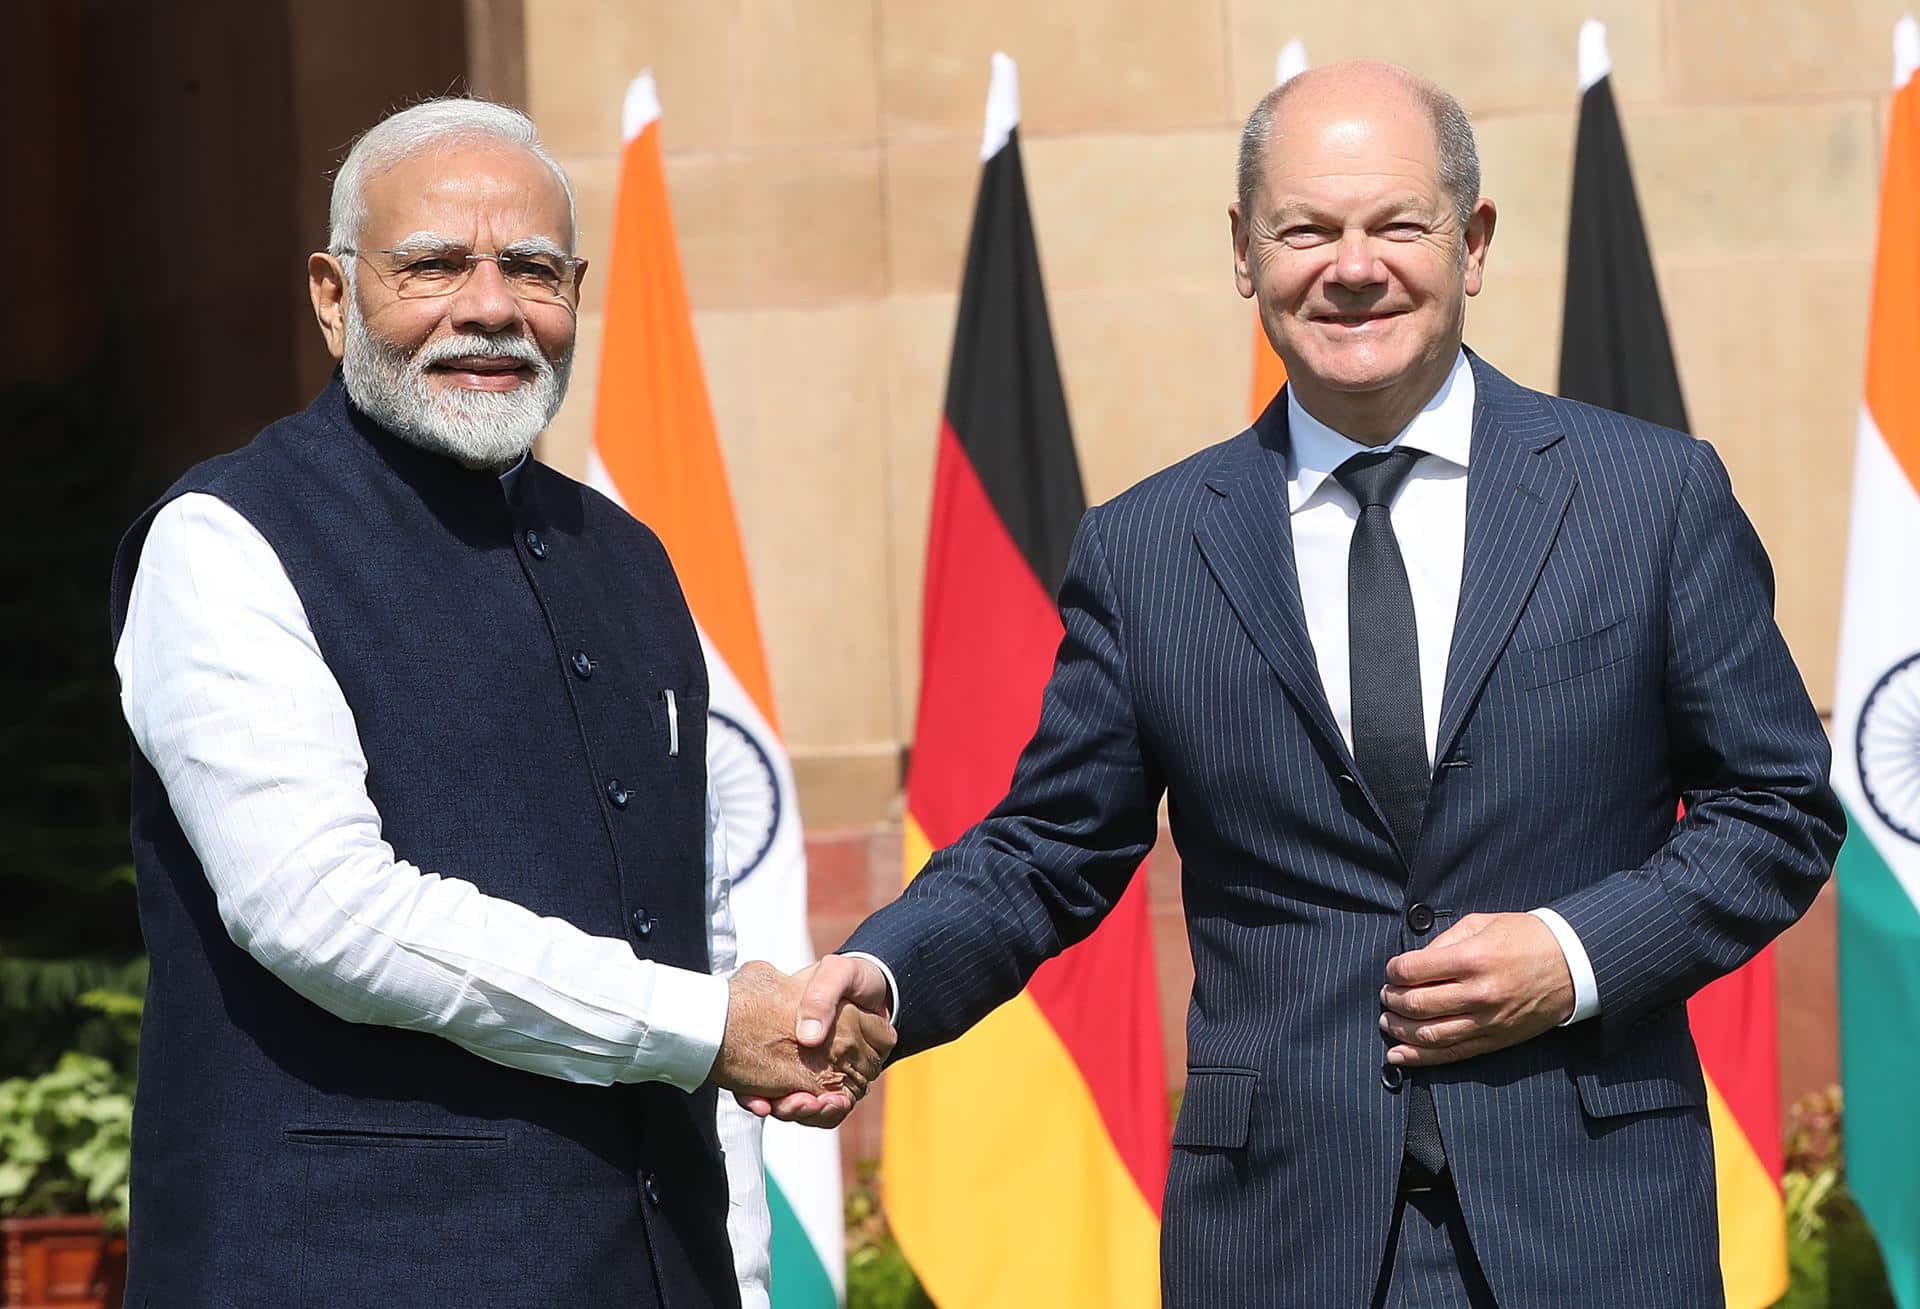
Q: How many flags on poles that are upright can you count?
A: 5